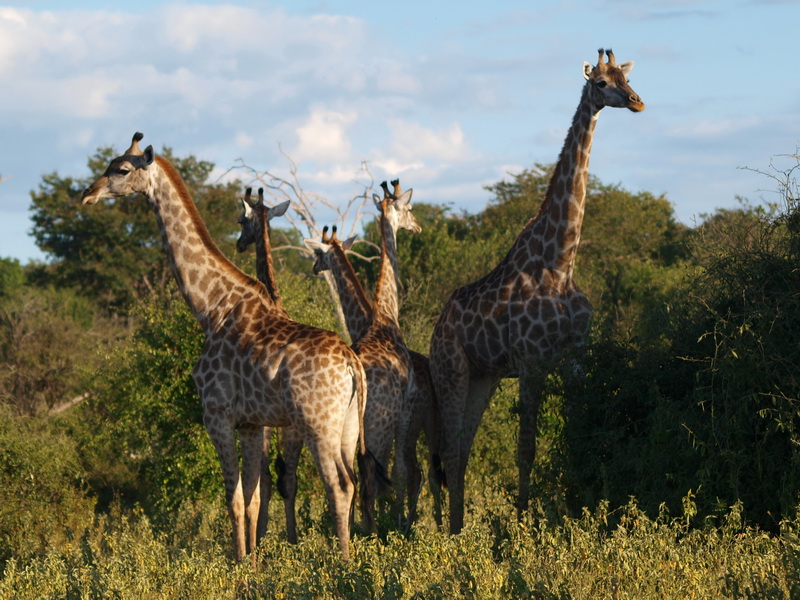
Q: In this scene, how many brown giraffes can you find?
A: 5